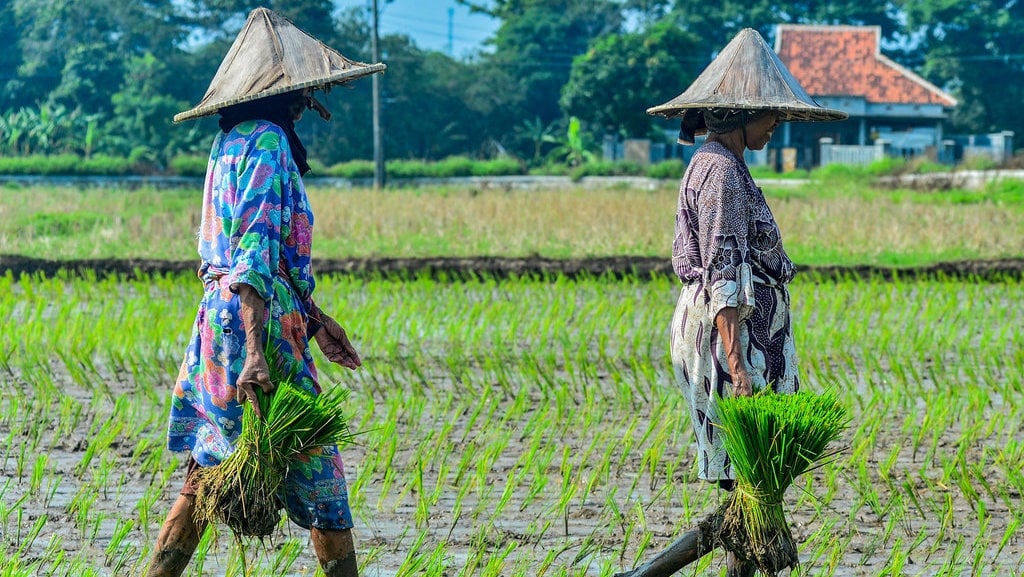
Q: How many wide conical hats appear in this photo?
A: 2